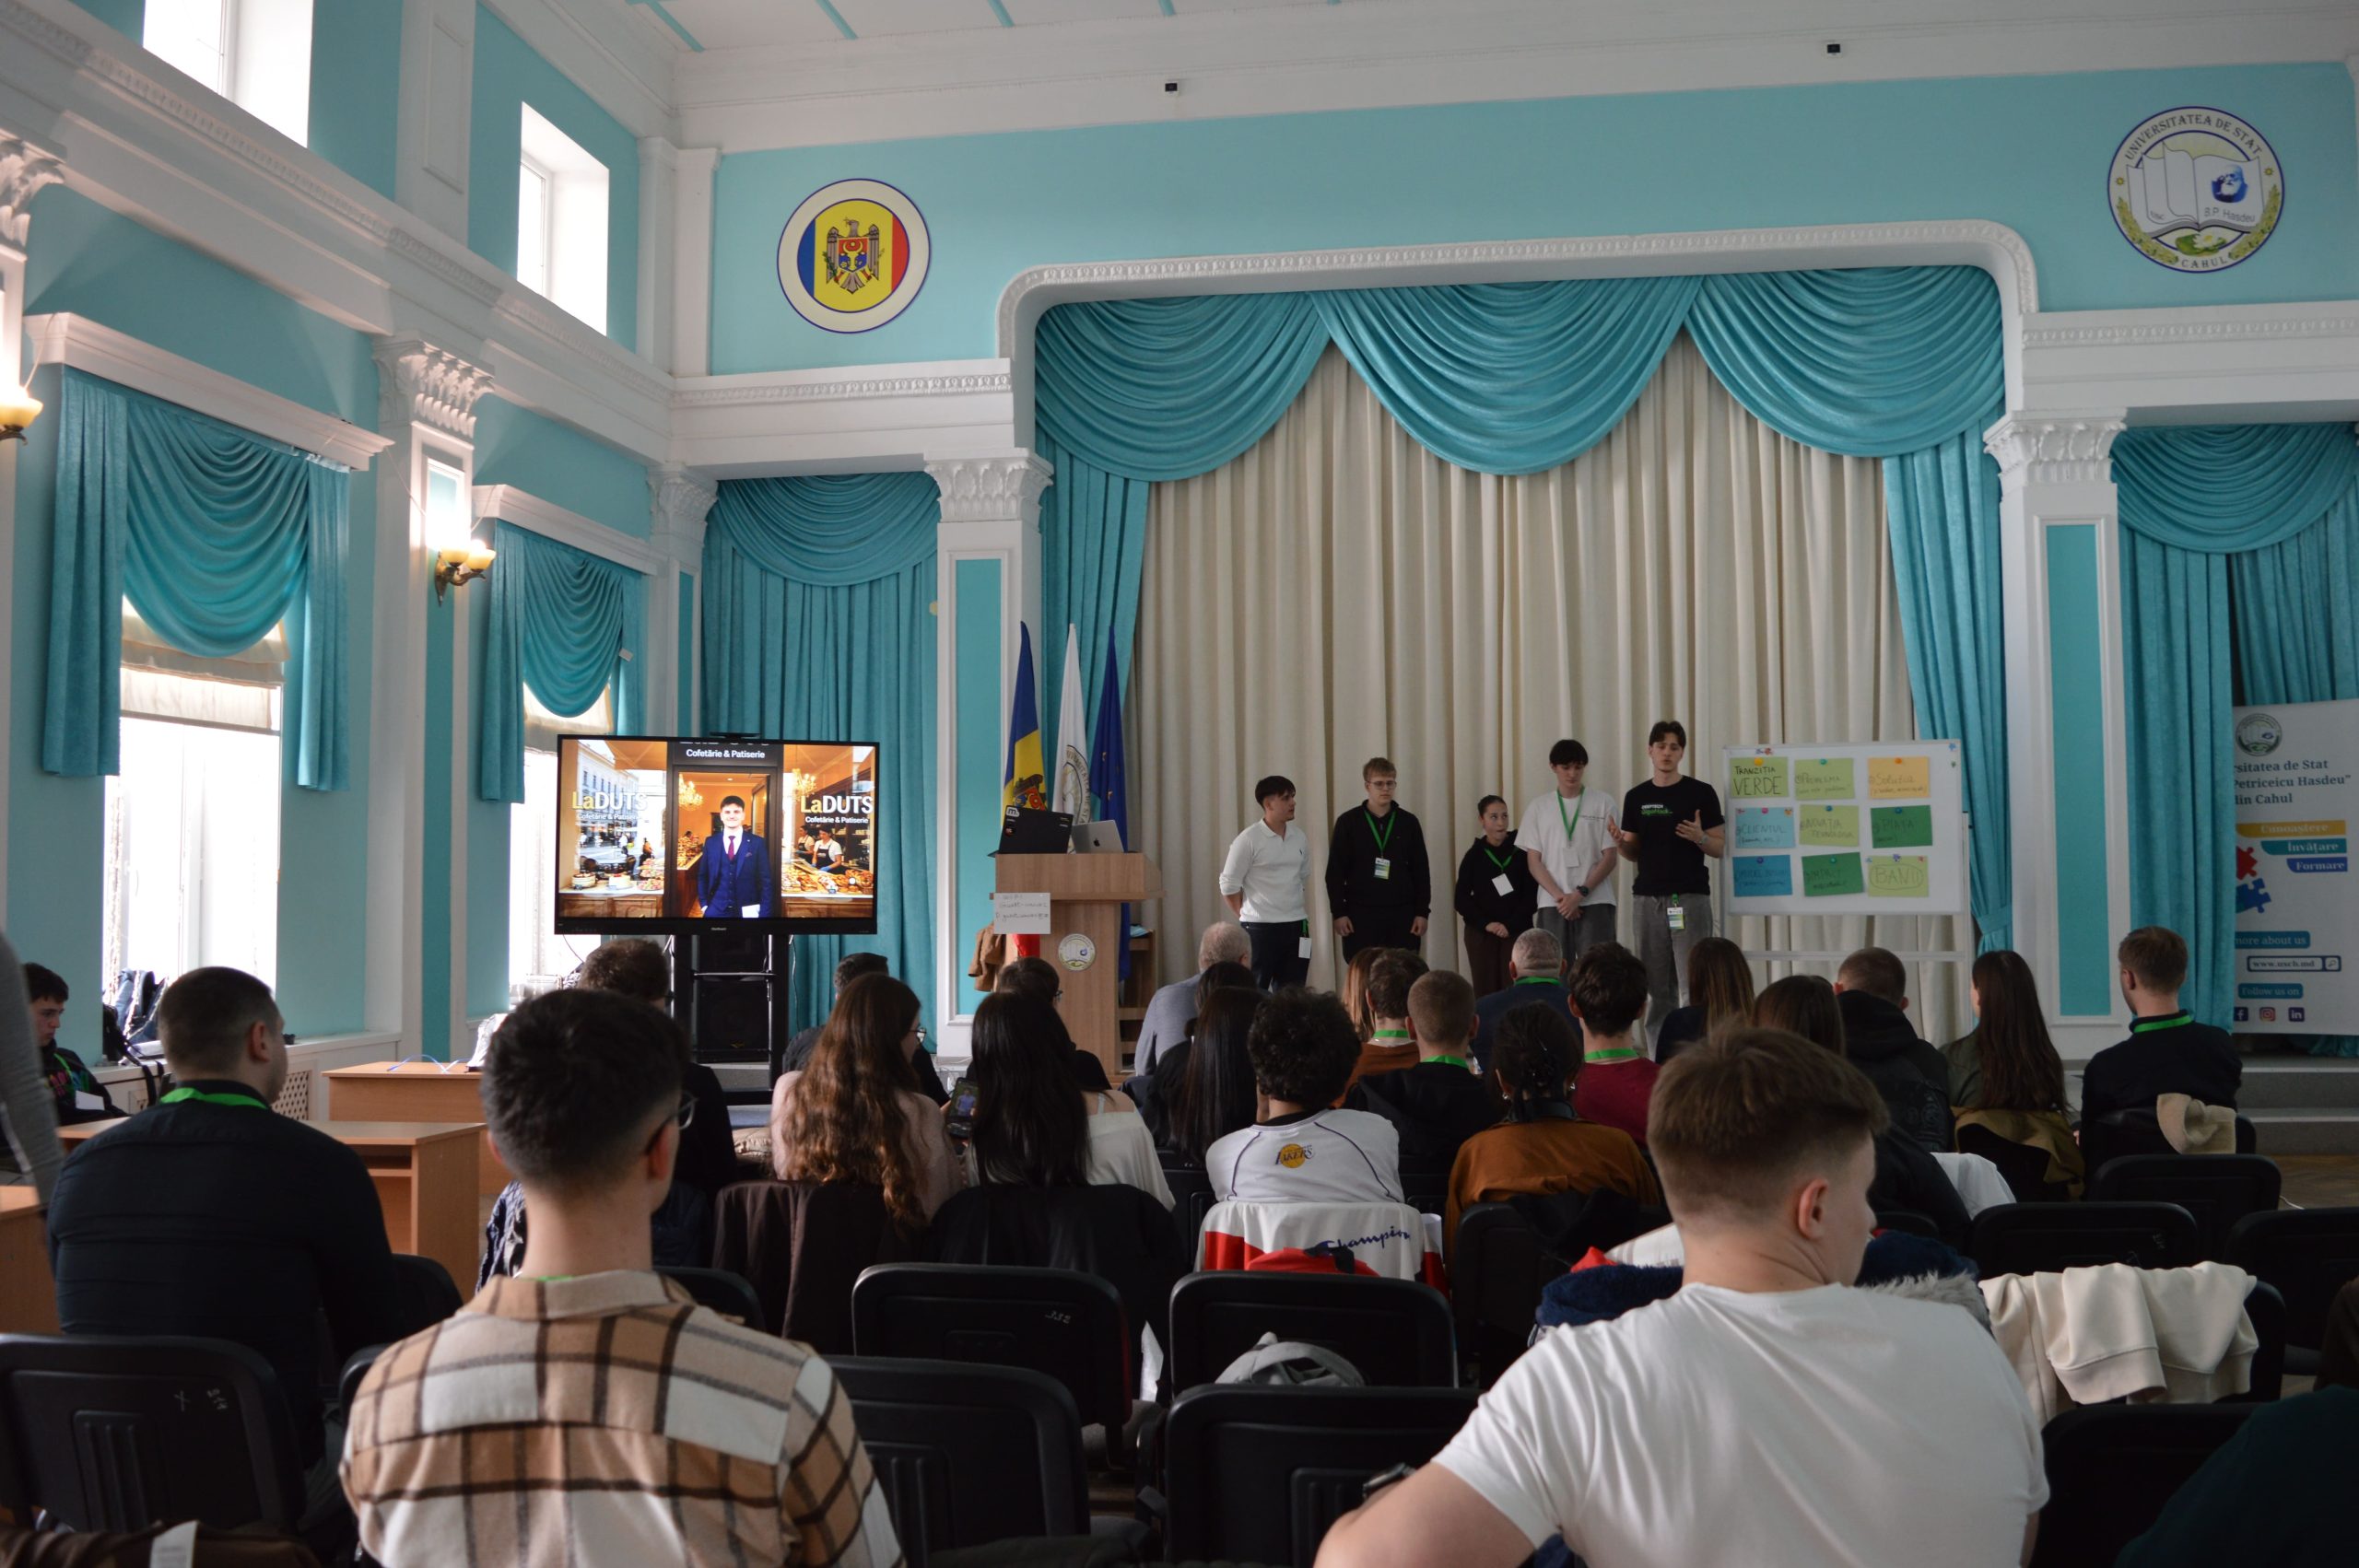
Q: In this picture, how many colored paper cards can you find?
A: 9